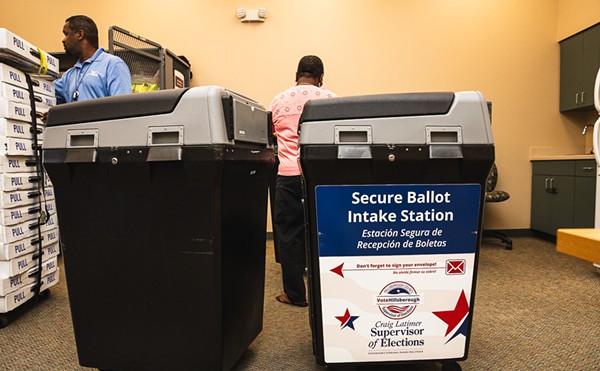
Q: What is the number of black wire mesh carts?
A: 1